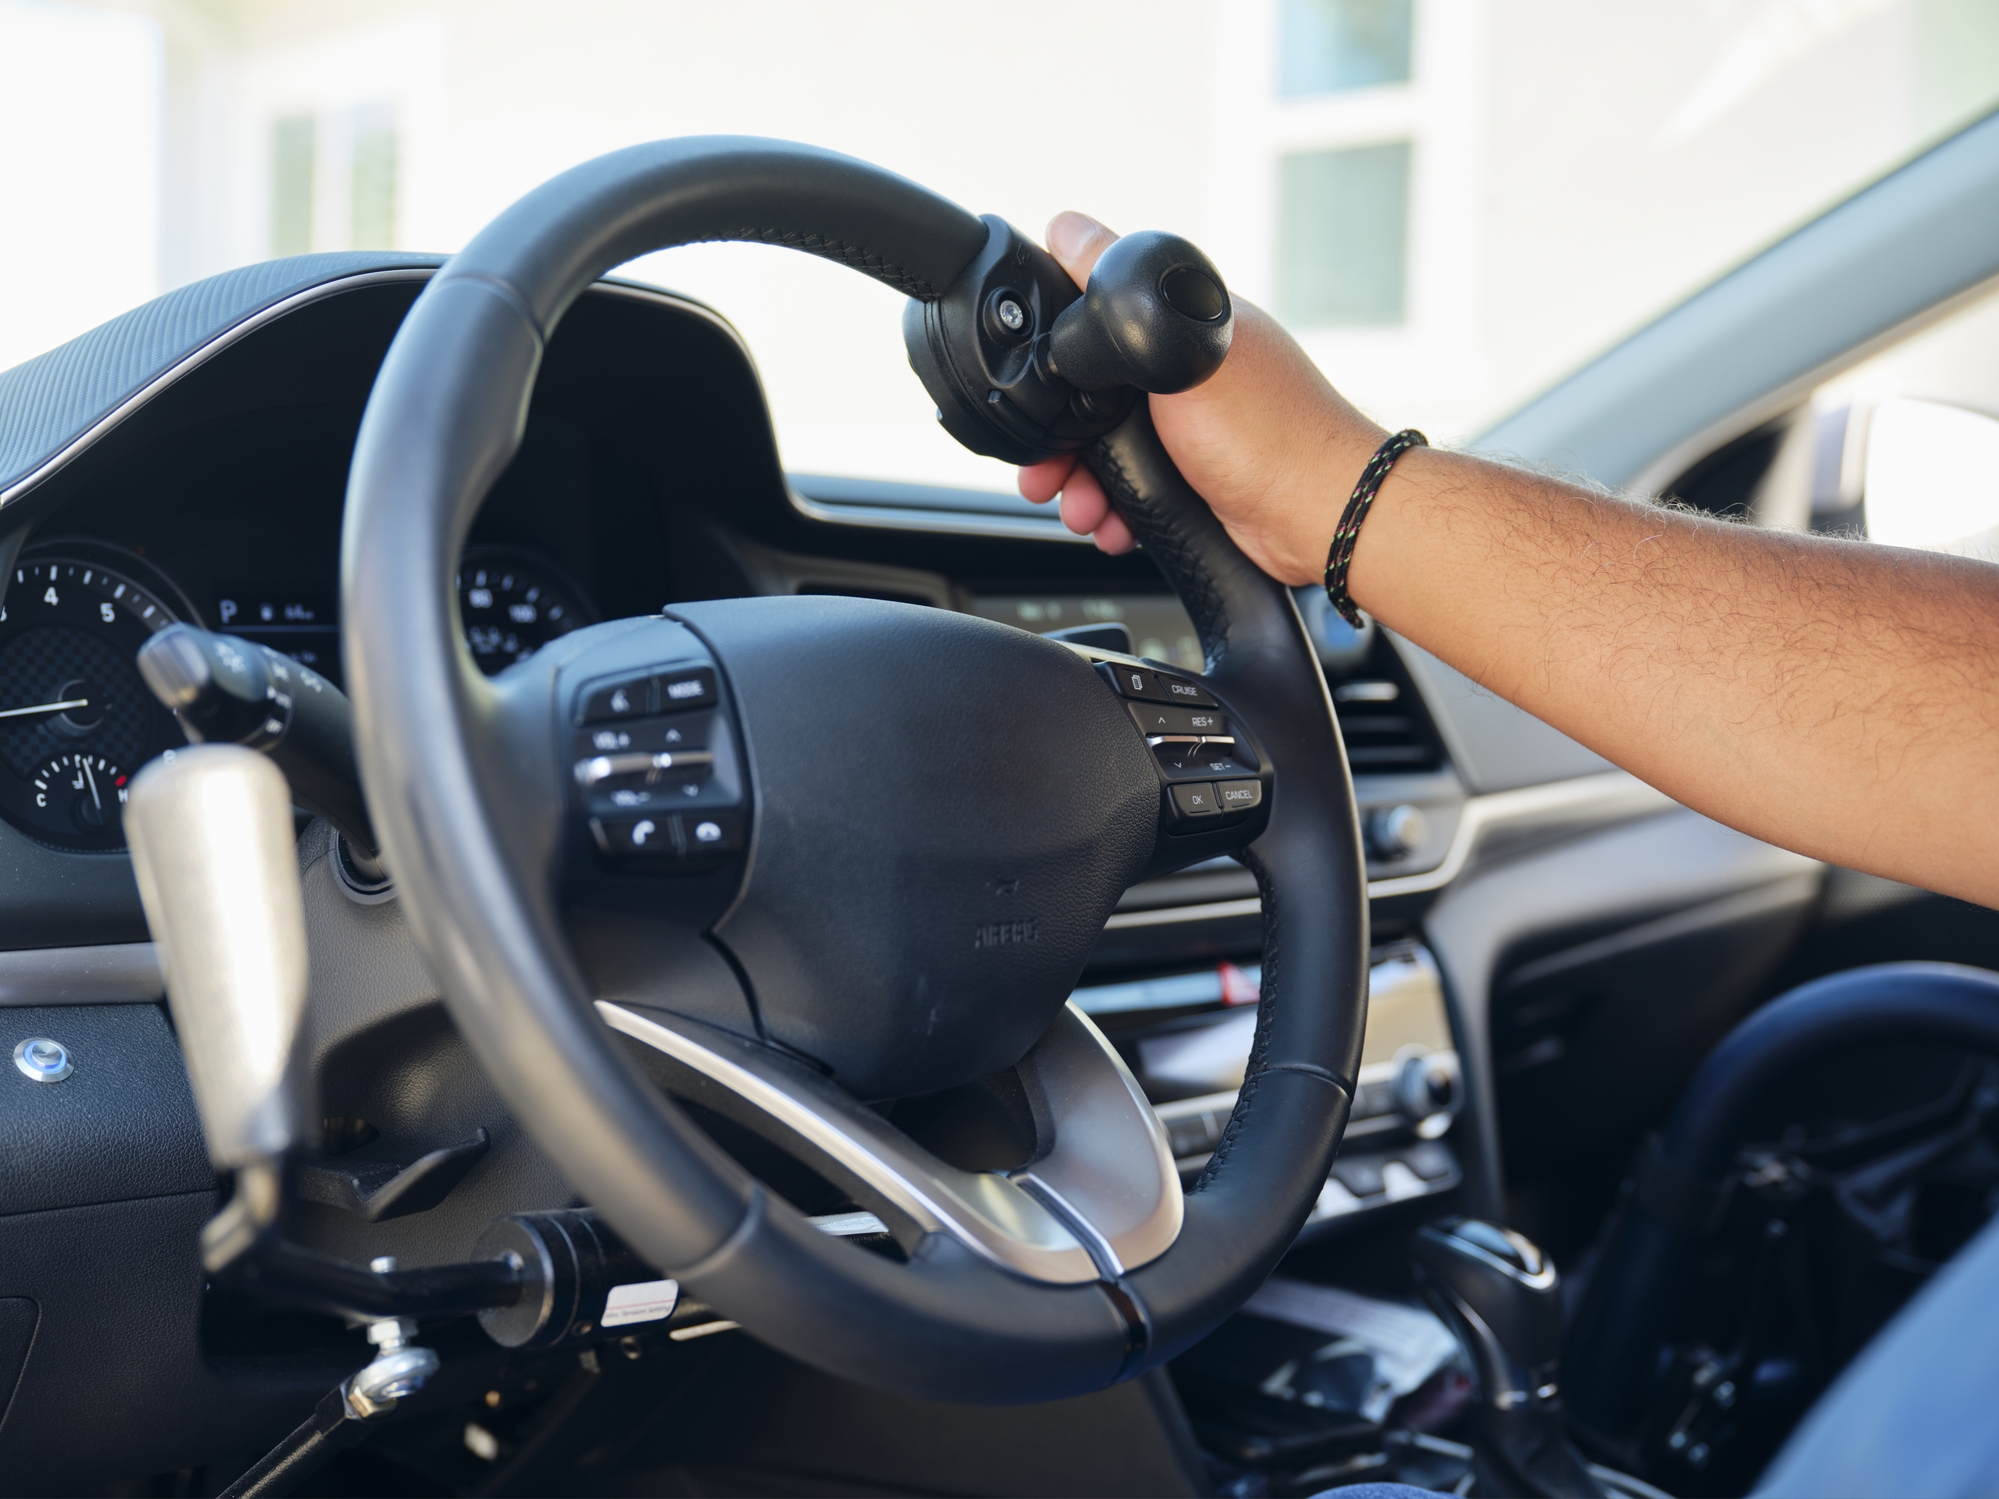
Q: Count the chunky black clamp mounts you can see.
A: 1